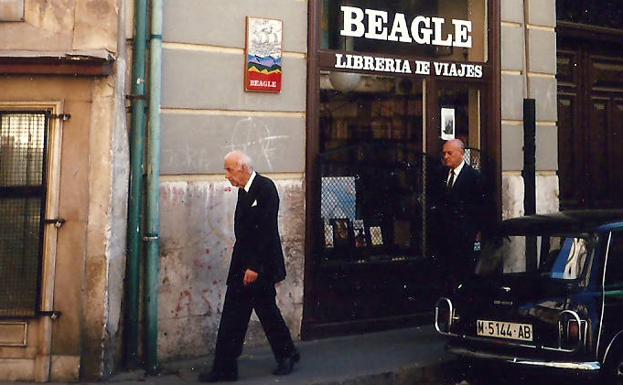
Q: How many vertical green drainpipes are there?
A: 2